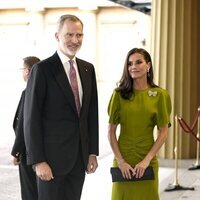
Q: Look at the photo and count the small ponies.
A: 0